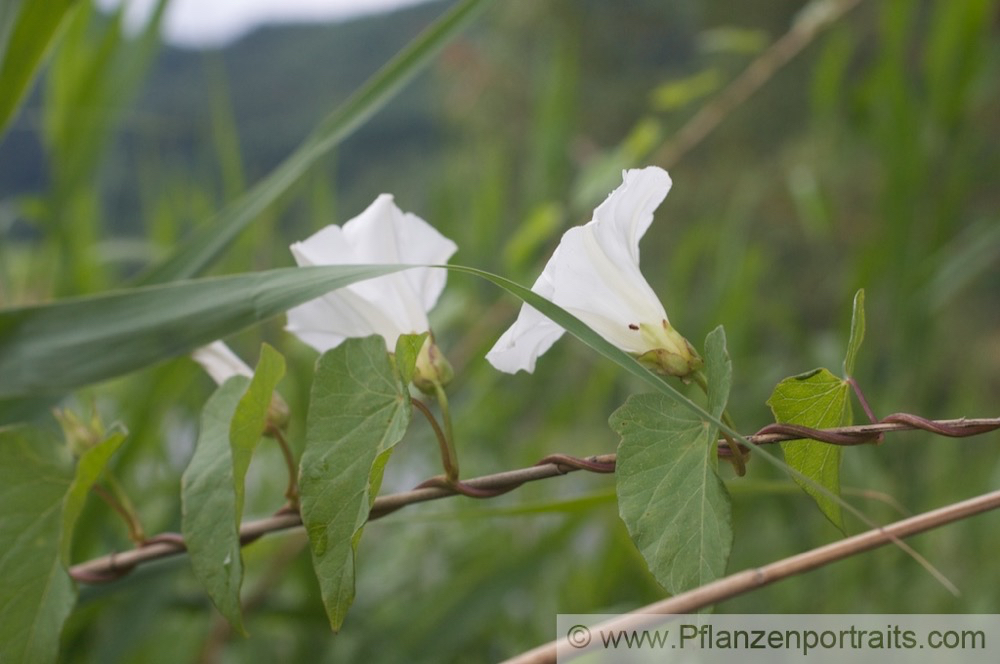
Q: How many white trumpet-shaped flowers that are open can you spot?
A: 2